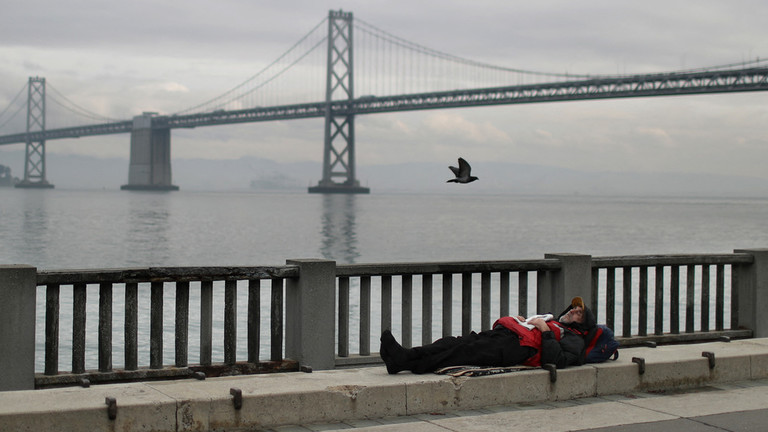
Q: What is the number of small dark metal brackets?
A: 10